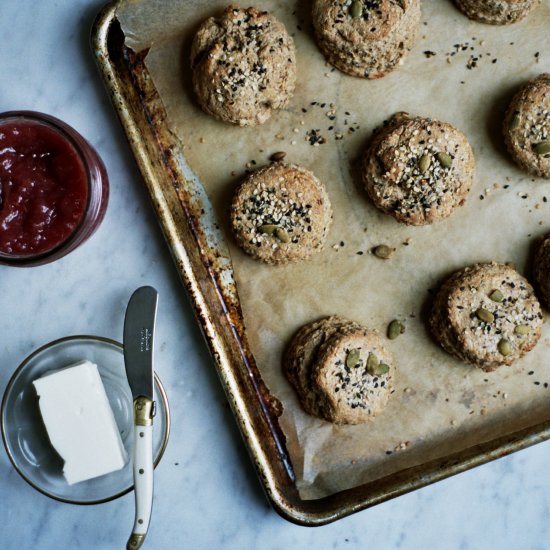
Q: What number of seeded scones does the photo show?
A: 9